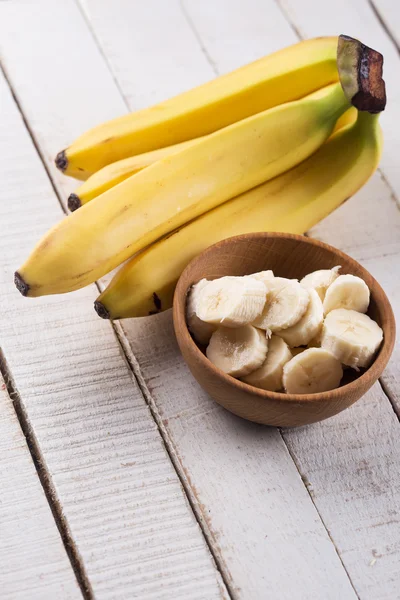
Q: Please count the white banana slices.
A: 11